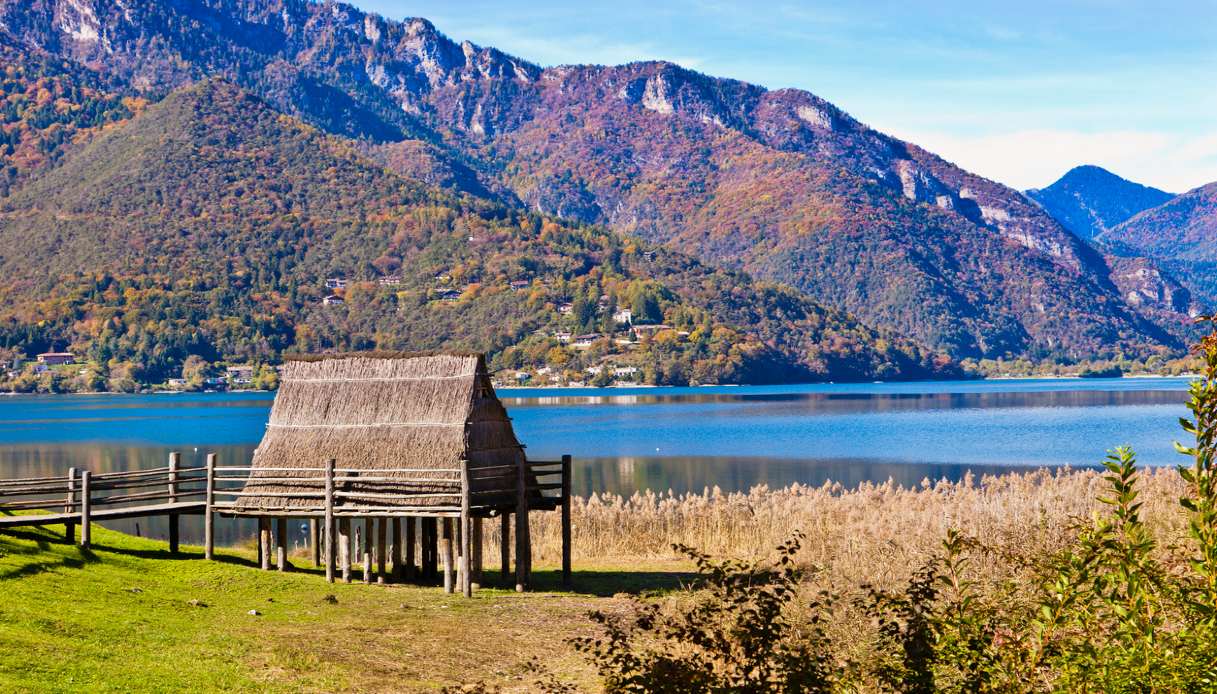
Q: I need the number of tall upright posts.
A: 8